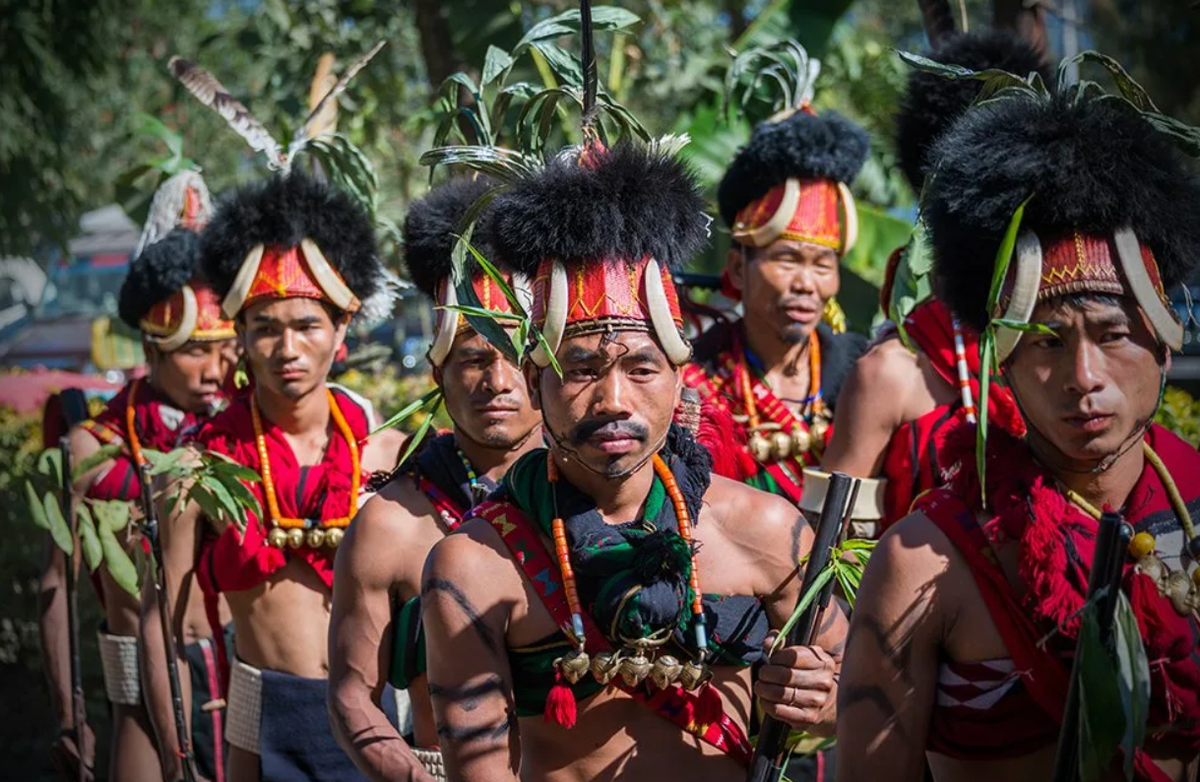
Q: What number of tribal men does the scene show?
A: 7